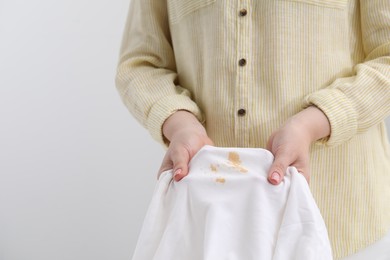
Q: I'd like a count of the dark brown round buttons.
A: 3